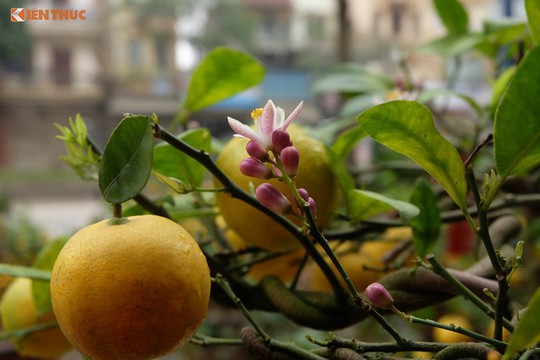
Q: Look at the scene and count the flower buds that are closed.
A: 8